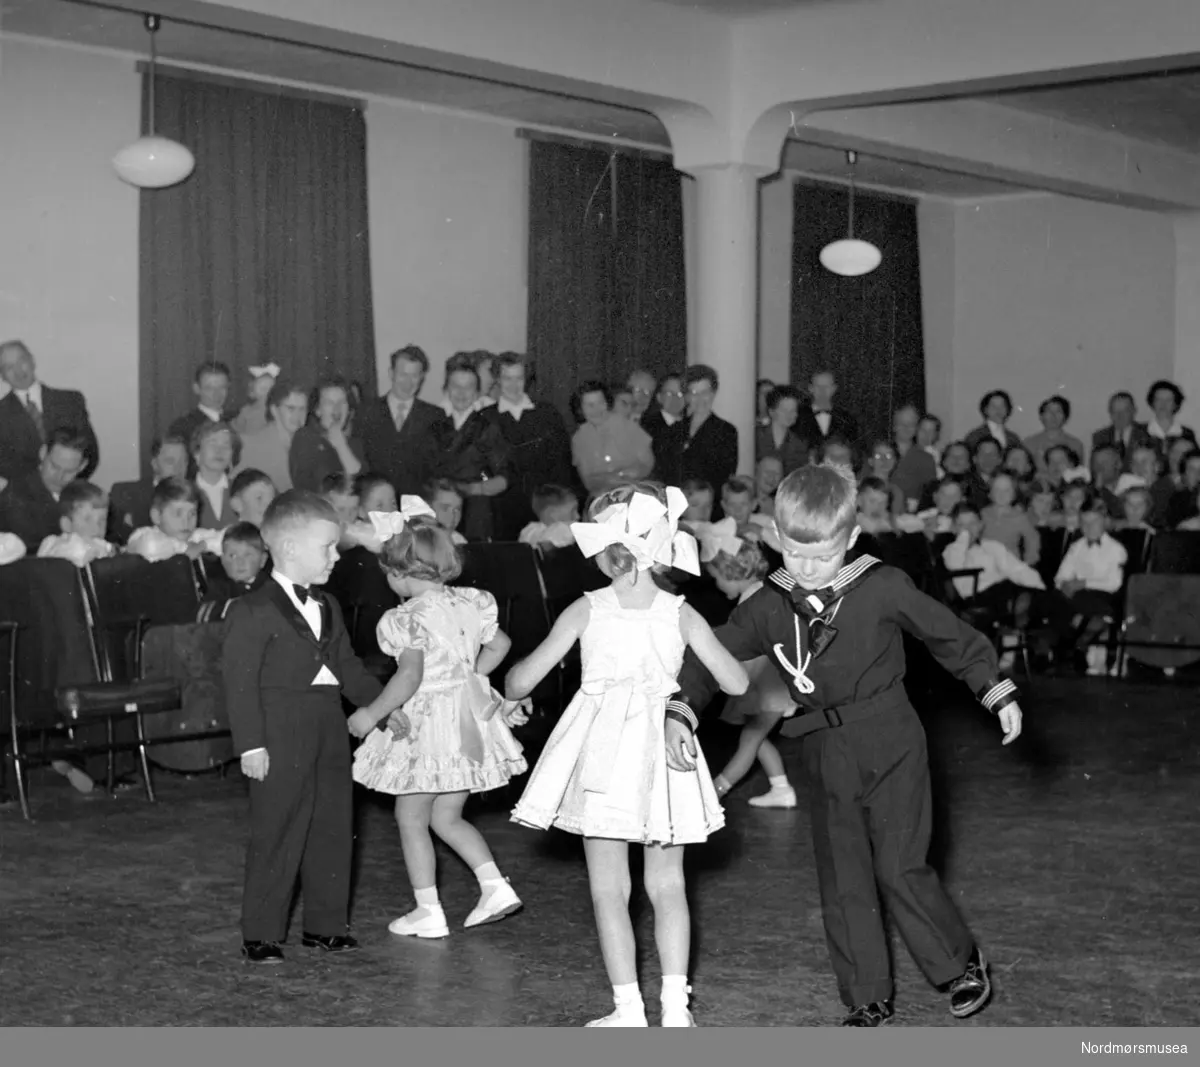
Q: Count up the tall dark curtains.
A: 3